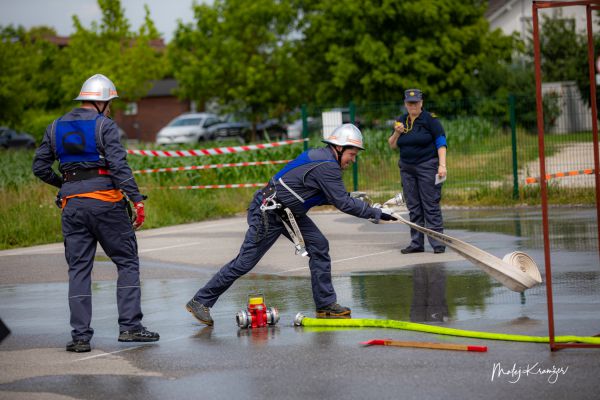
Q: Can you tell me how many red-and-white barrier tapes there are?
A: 3